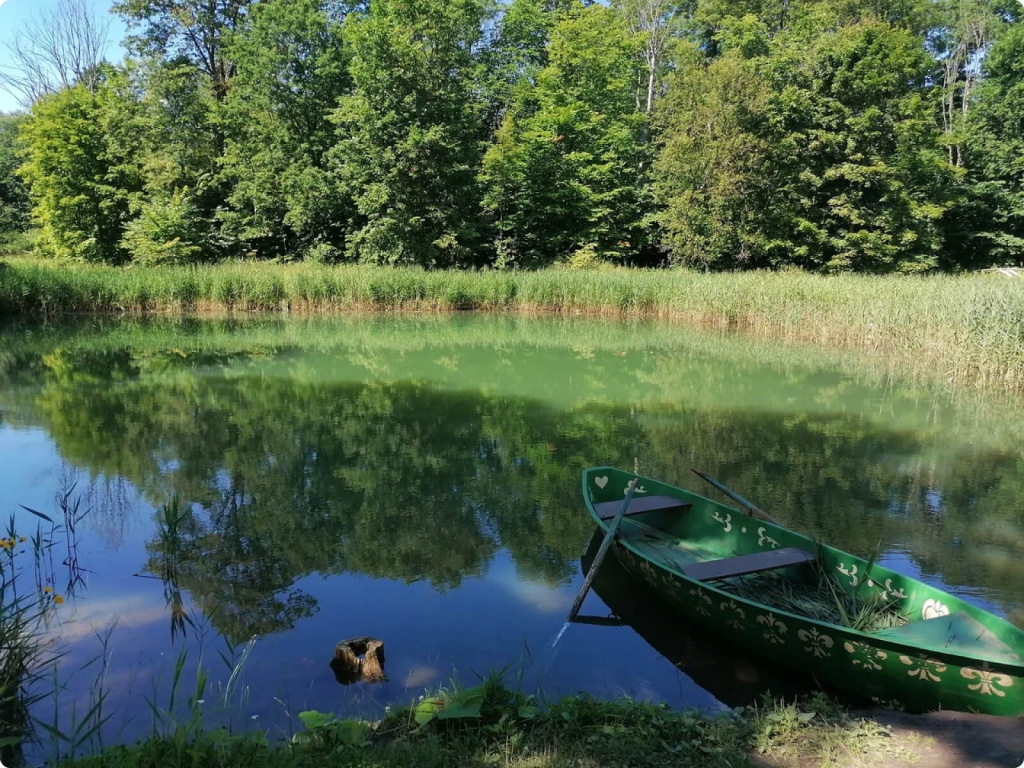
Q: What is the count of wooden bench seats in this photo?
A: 2